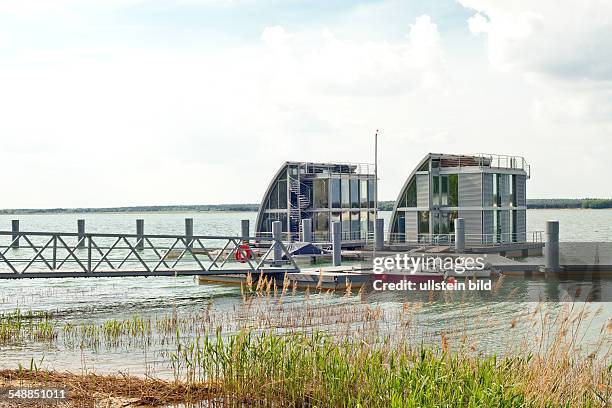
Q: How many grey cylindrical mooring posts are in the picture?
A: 11